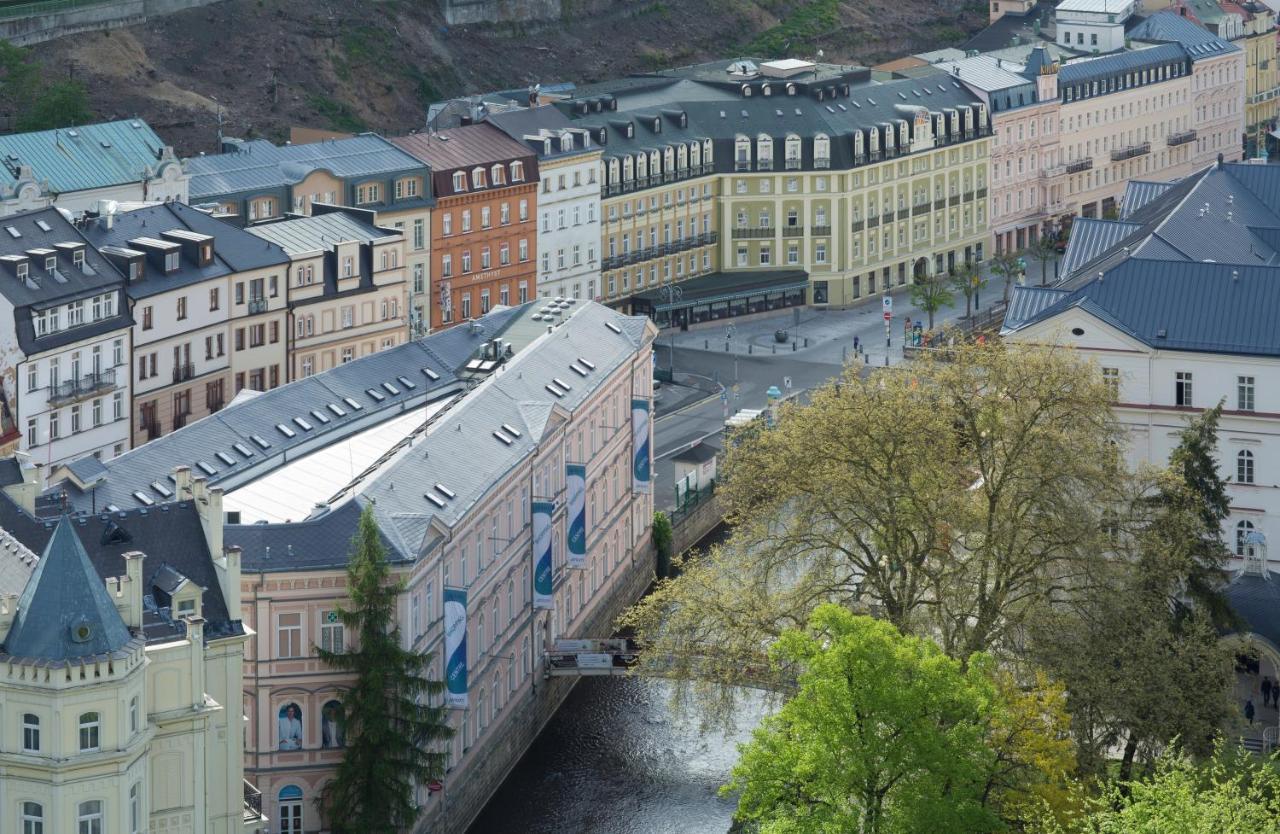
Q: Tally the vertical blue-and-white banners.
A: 4